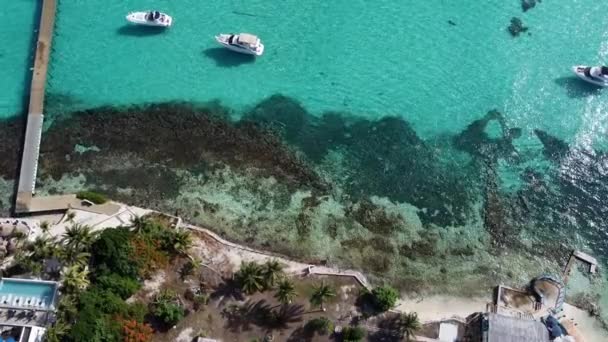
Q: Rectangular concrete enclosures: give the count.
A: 1